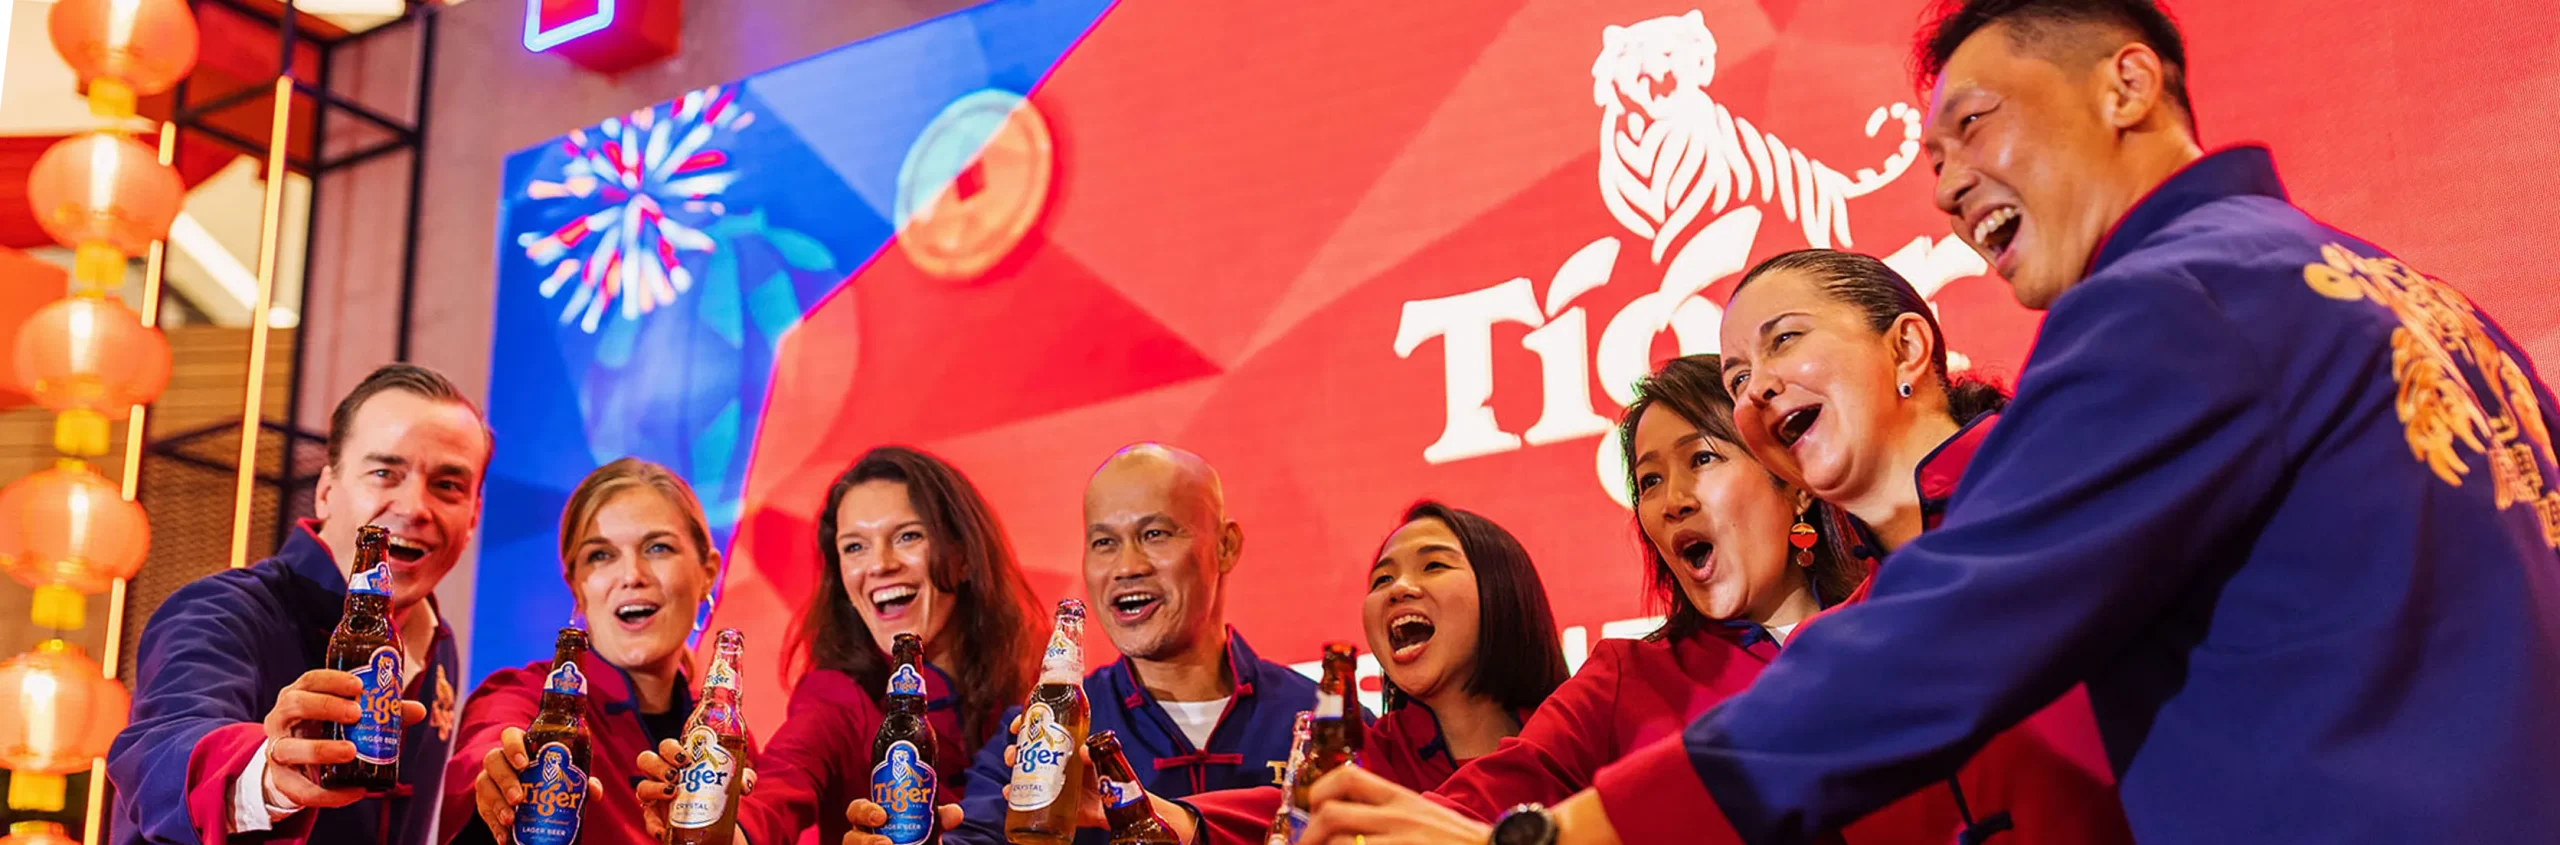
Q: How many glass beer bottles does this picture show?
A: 8